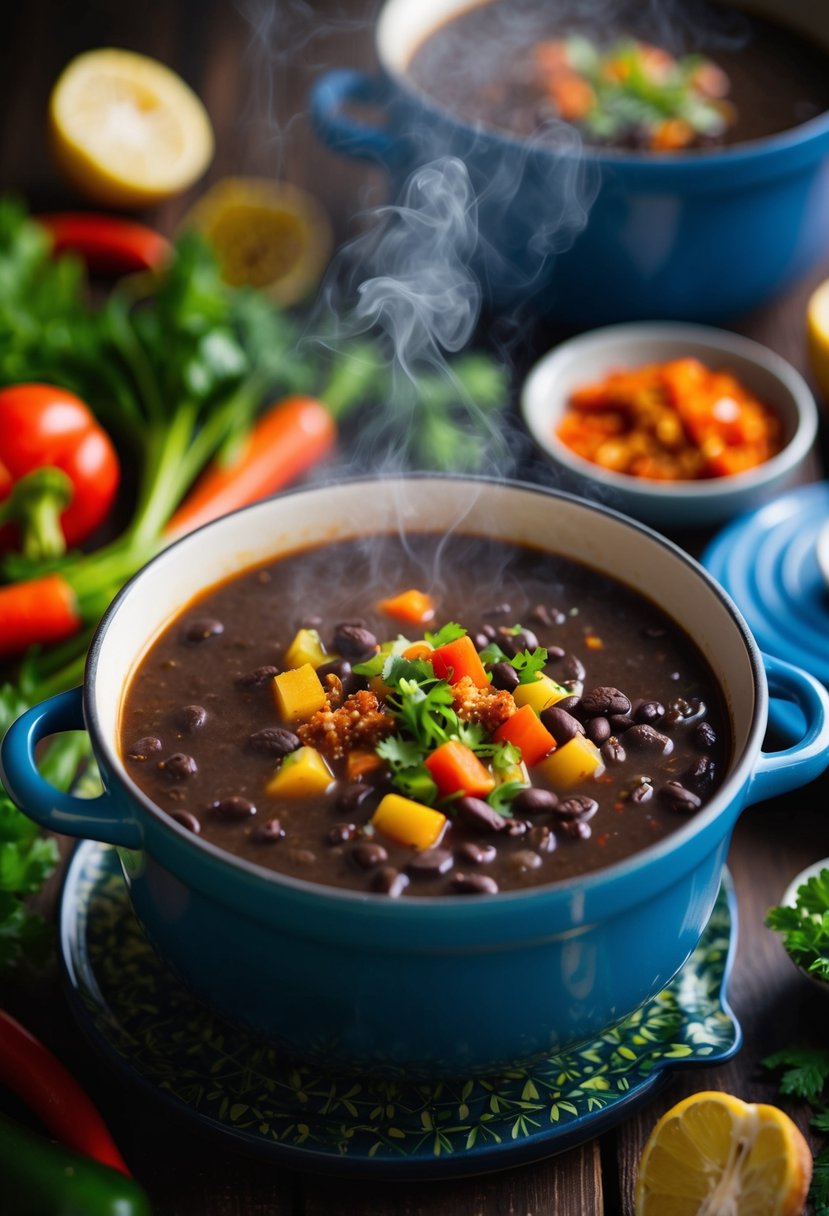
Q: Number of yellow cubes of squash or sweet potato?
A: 6